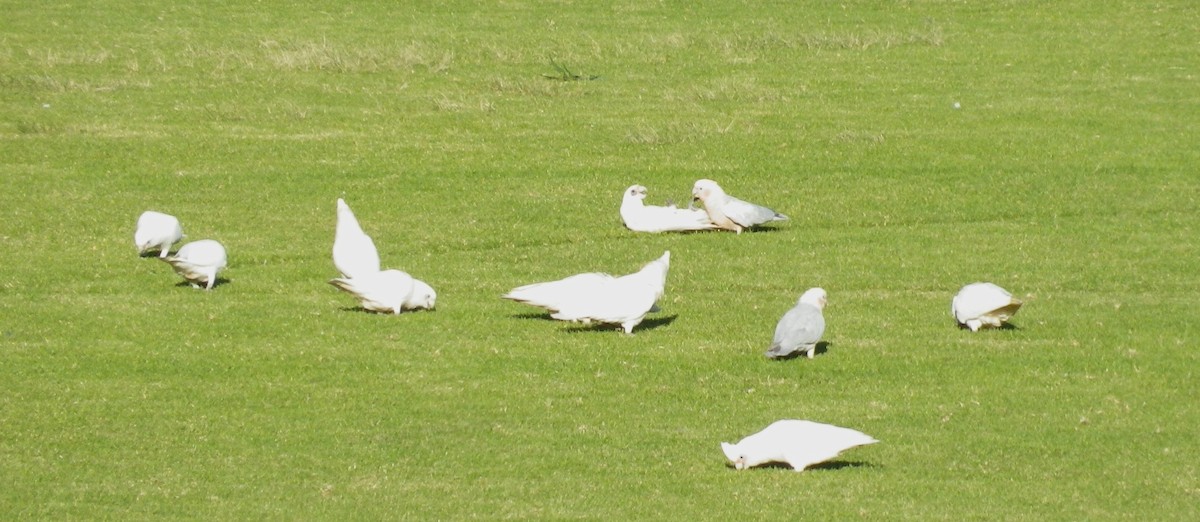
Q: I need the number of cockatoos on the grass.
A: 11